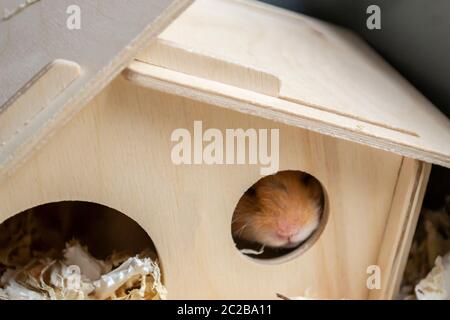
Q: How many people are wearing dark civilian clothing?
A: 0